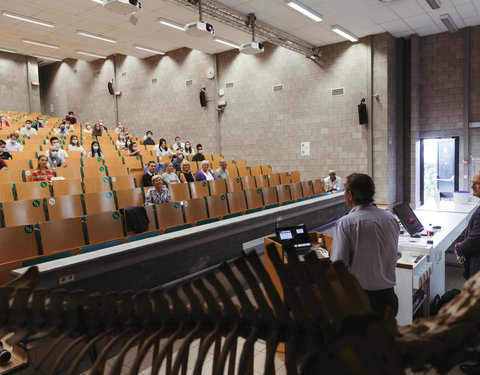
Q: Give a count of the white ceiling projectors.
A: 3